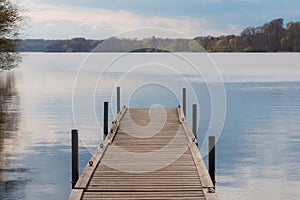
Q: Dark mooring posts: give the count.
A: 6